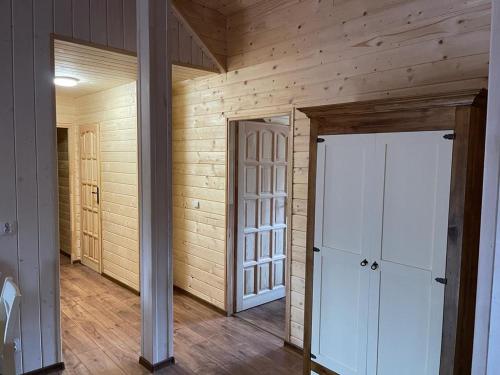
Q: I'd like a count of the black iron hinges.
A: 5